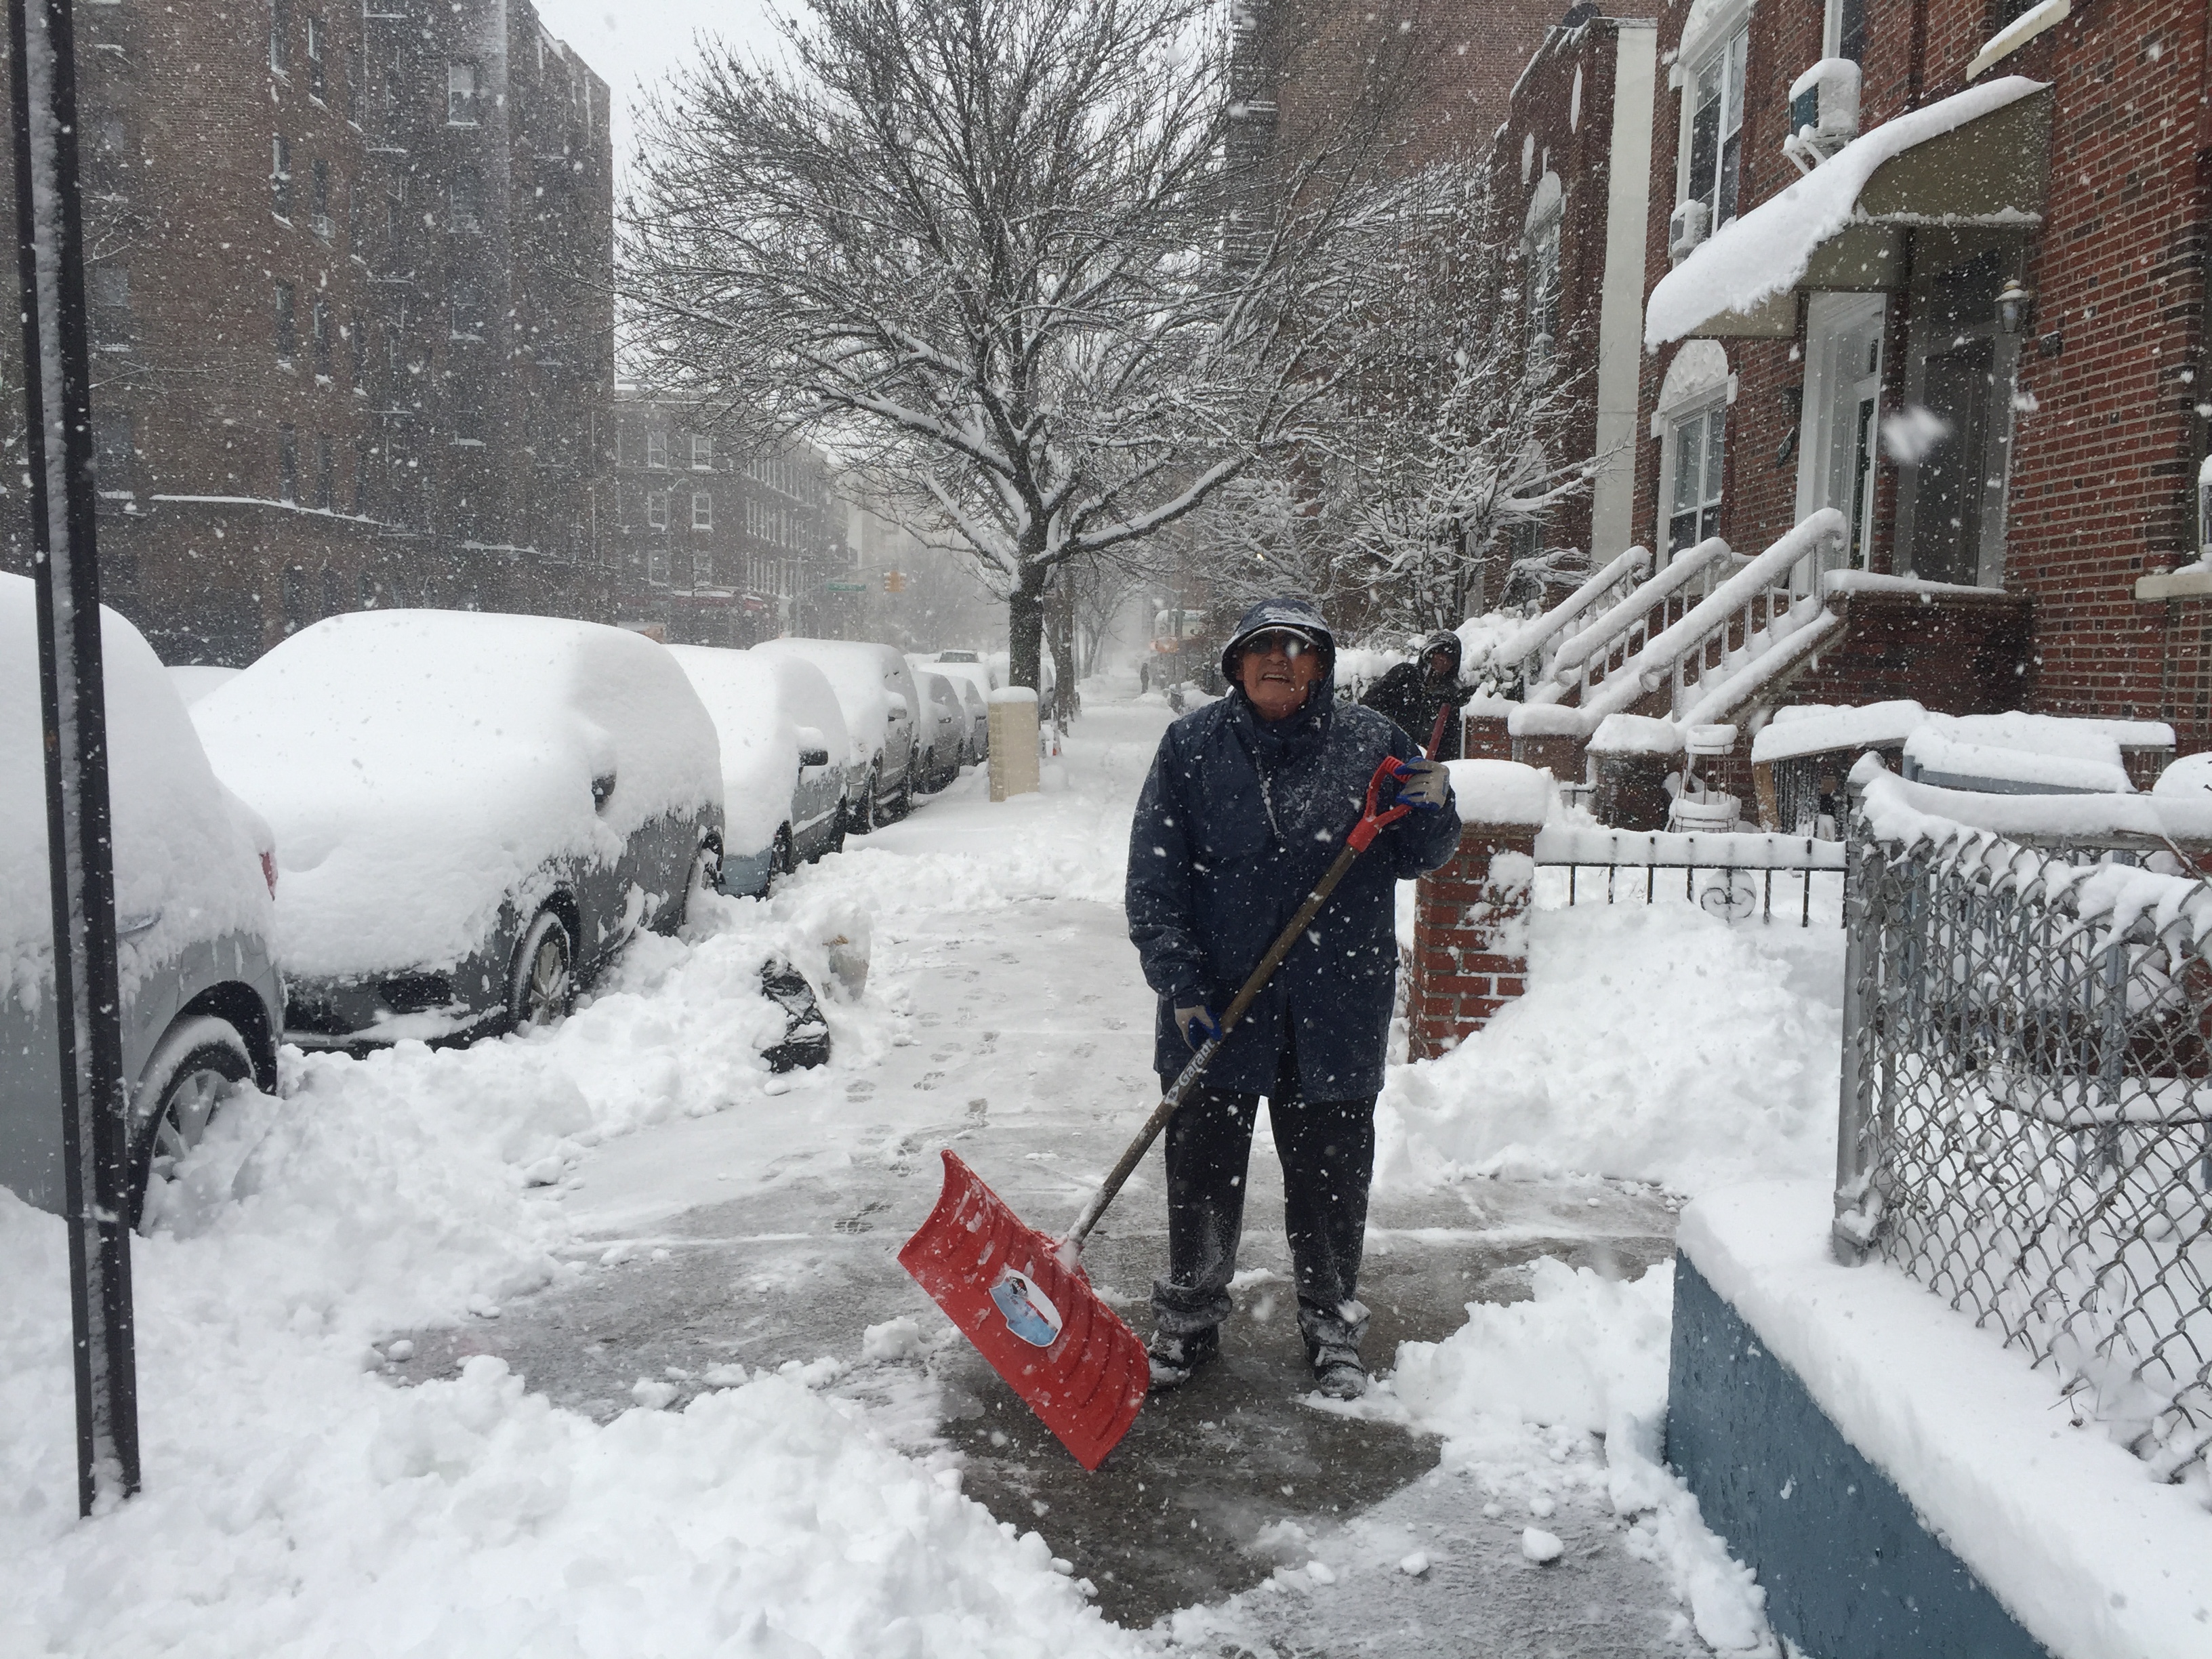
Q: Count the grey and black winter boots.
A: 2